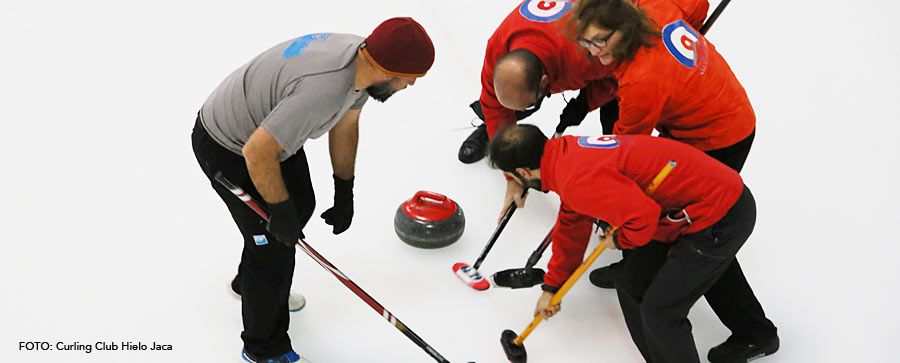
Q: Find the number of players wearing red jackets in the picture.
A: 3